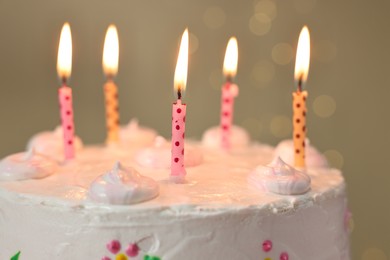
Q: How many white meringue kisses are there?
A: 8